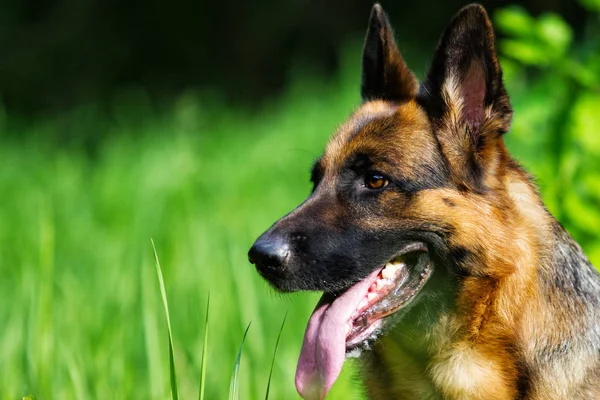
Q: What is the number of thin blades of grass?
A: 4